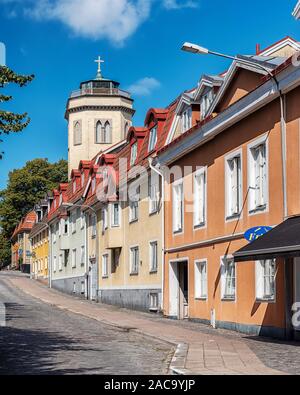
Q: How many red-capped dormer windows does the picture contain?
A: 8